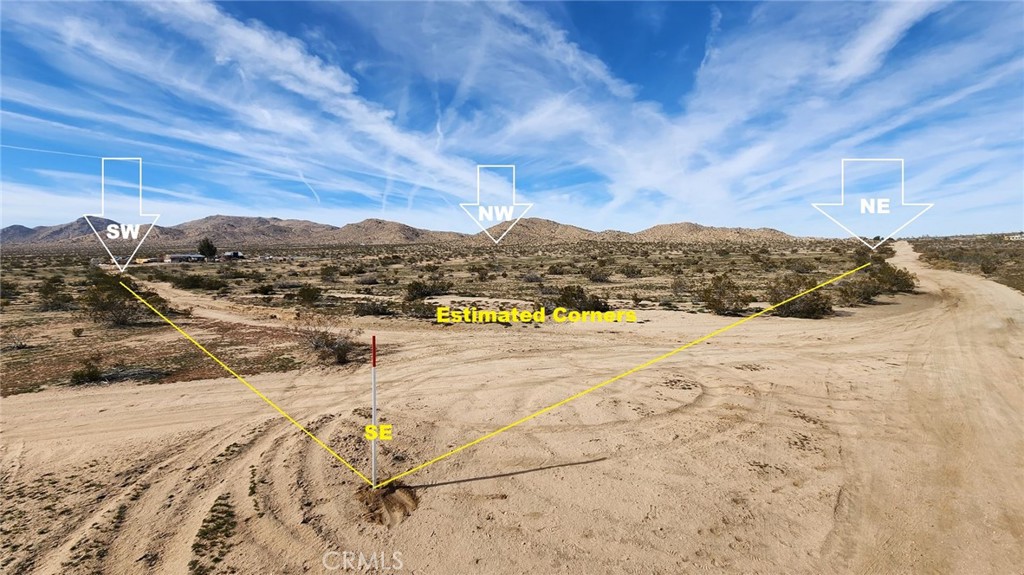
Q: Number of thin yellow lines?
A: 2